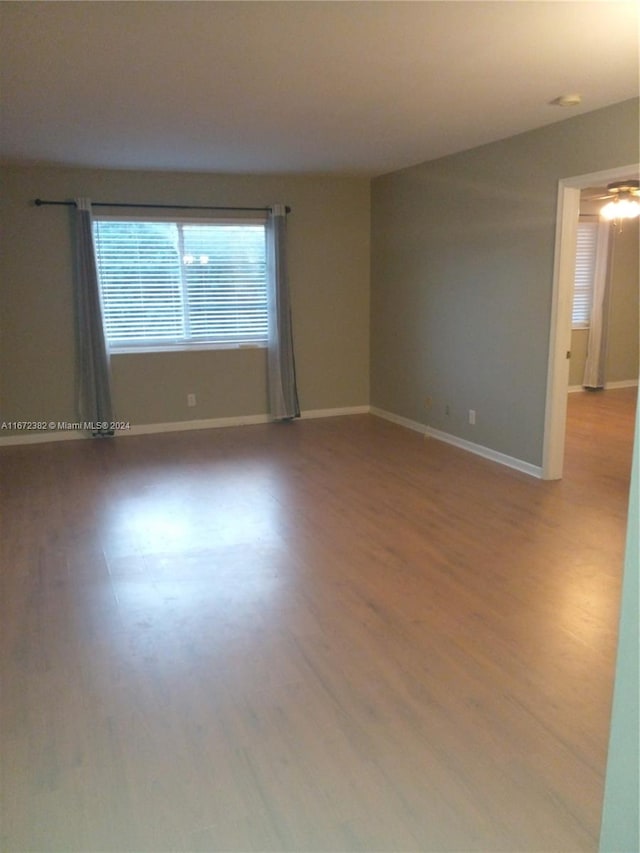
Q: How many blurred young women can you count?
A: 0